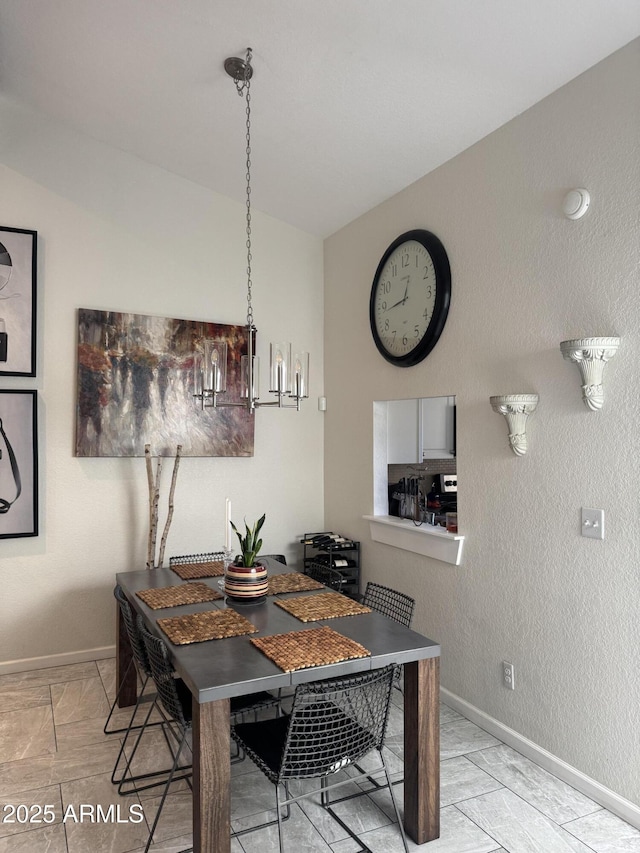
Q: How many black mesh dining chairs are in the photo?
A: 6